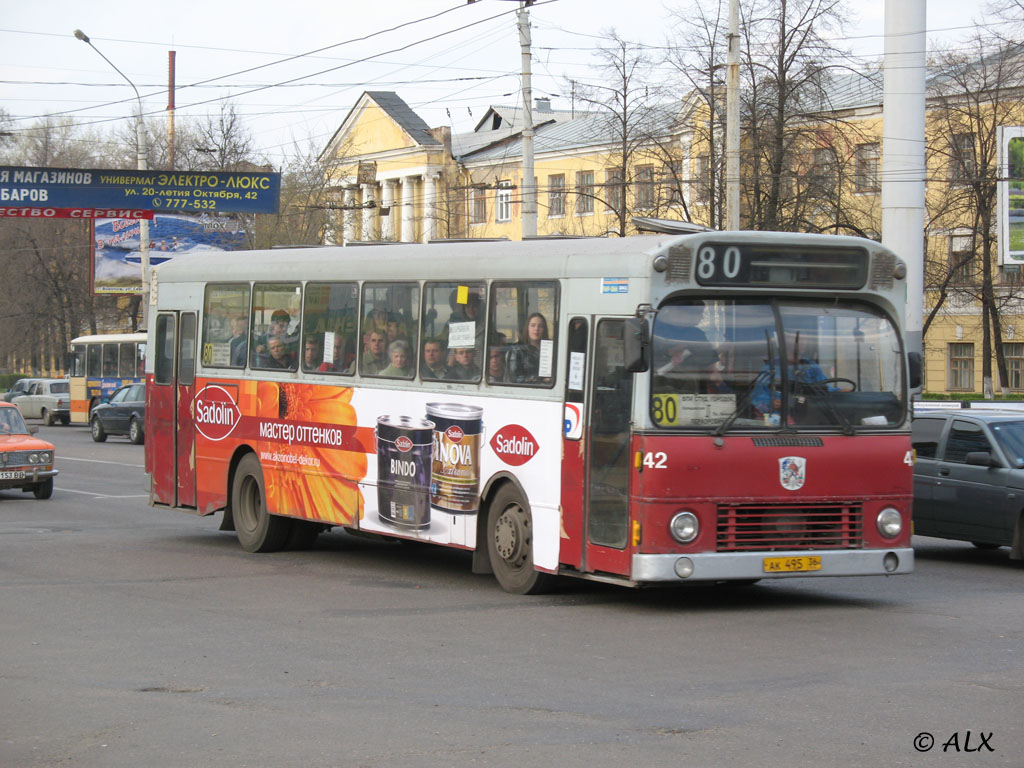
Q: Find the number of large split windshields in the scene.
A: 1